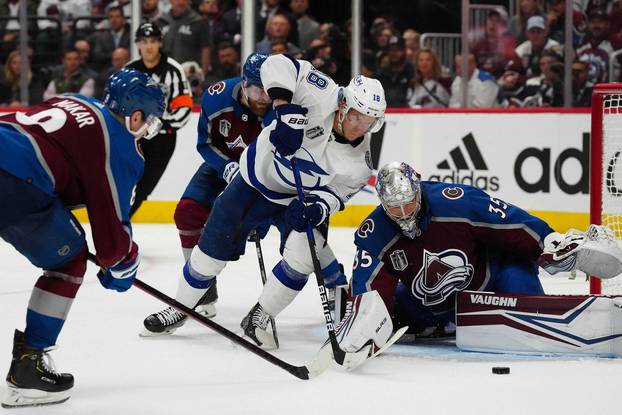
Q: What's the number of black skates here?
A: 4